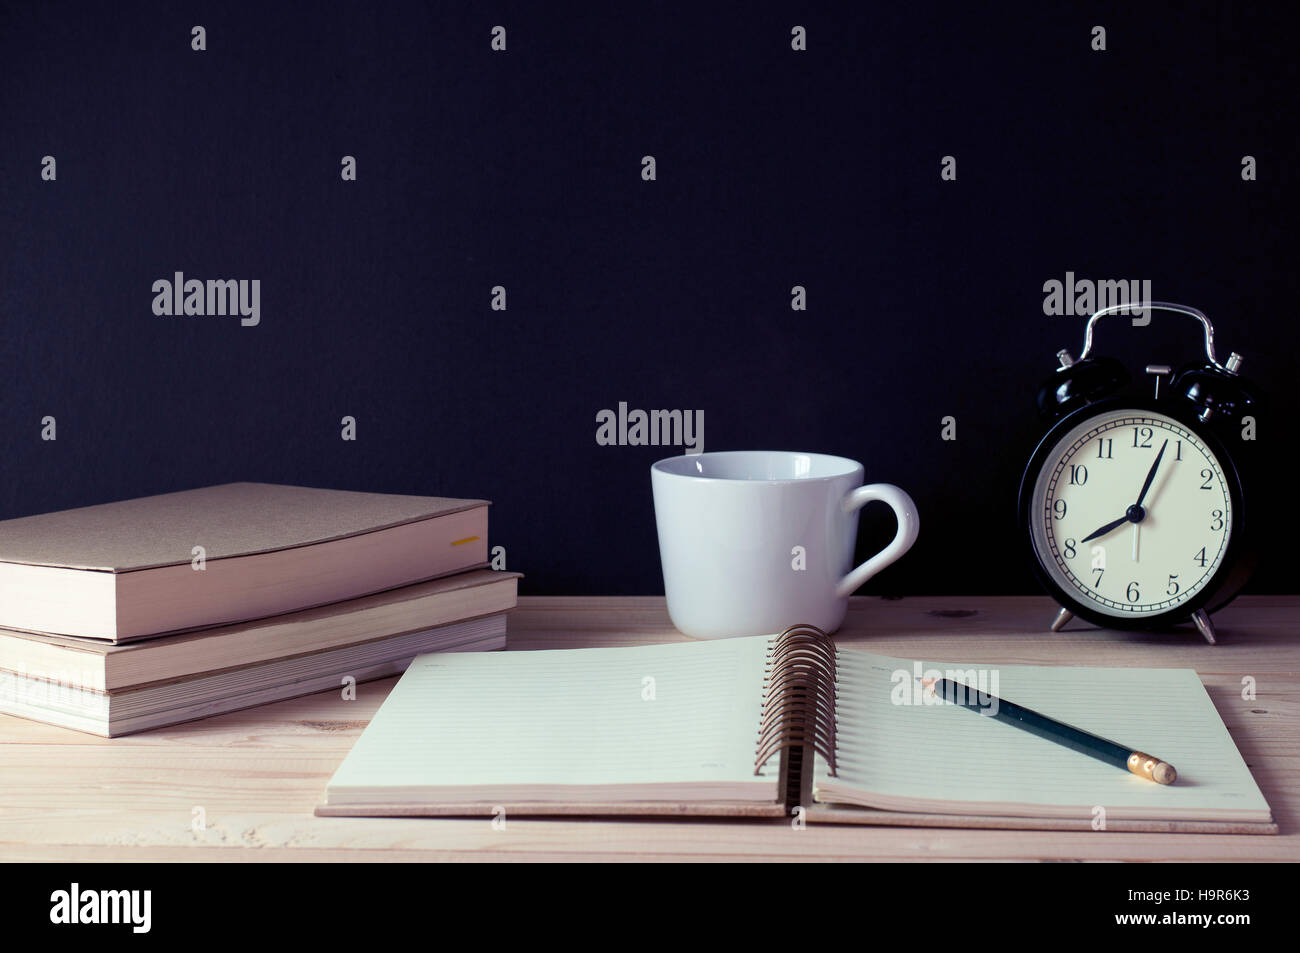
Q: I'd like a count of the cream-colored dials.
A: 1